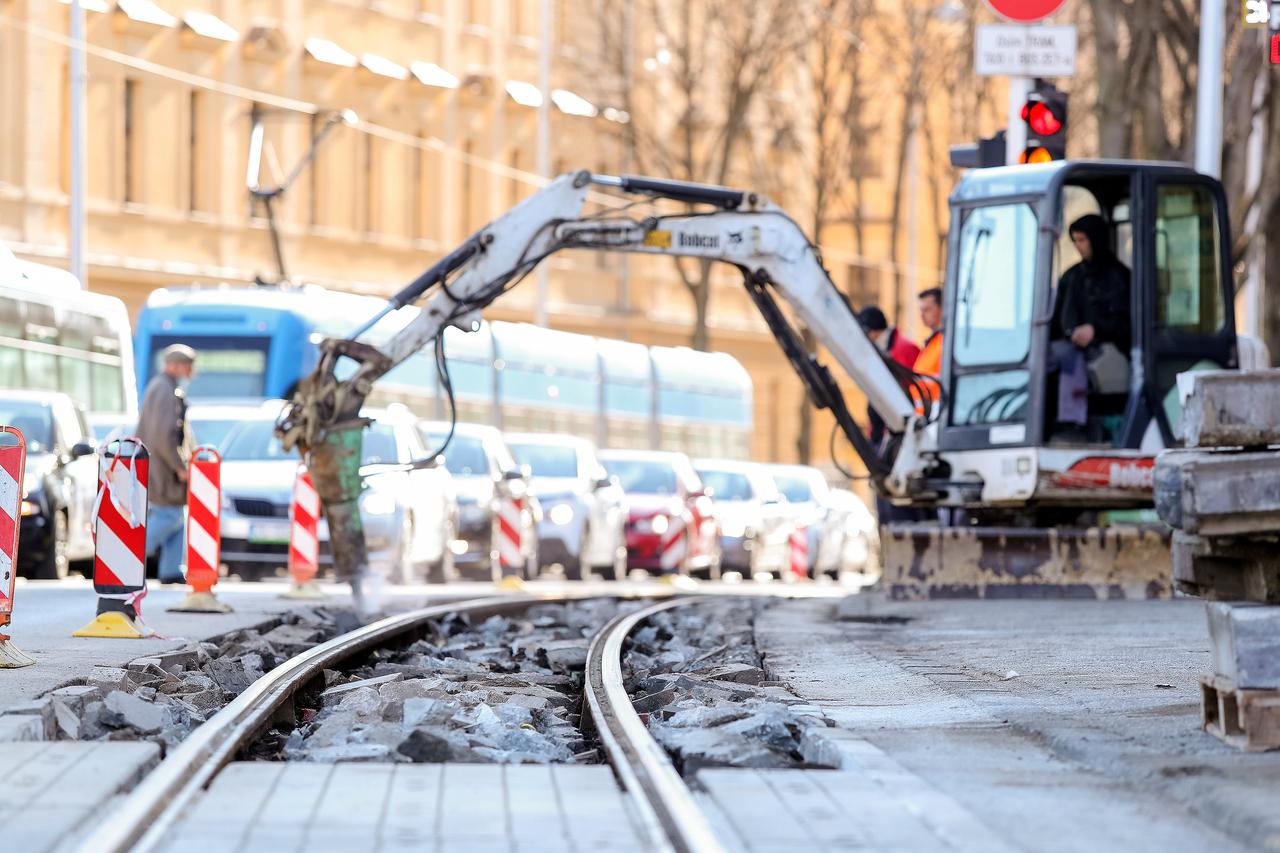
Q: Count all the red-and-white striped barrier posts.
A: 7